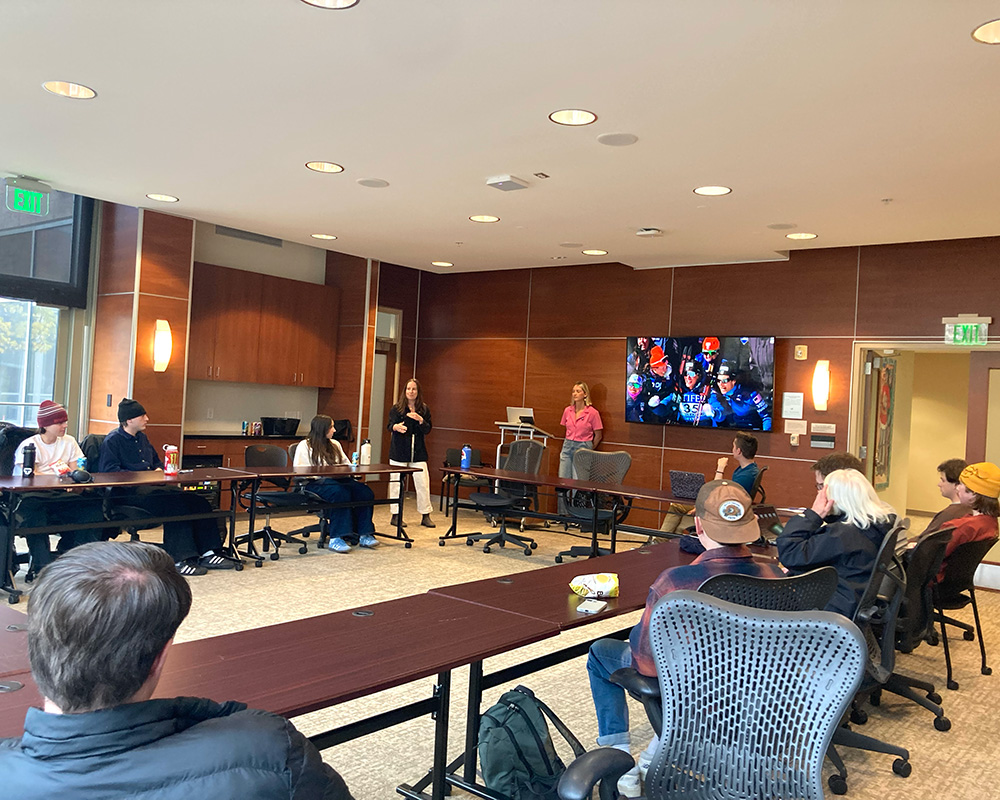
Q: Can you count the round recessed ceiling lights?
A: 12